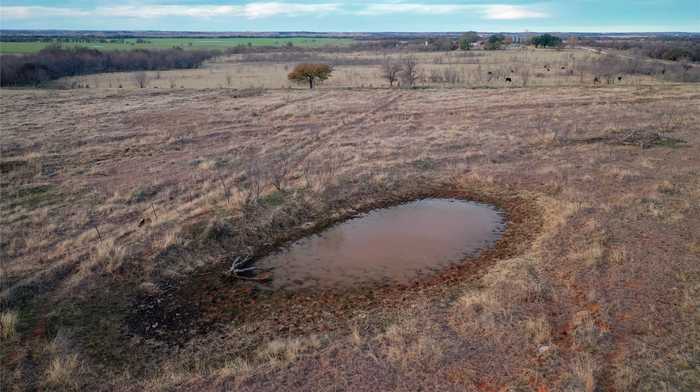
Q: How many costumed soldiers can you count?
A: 0